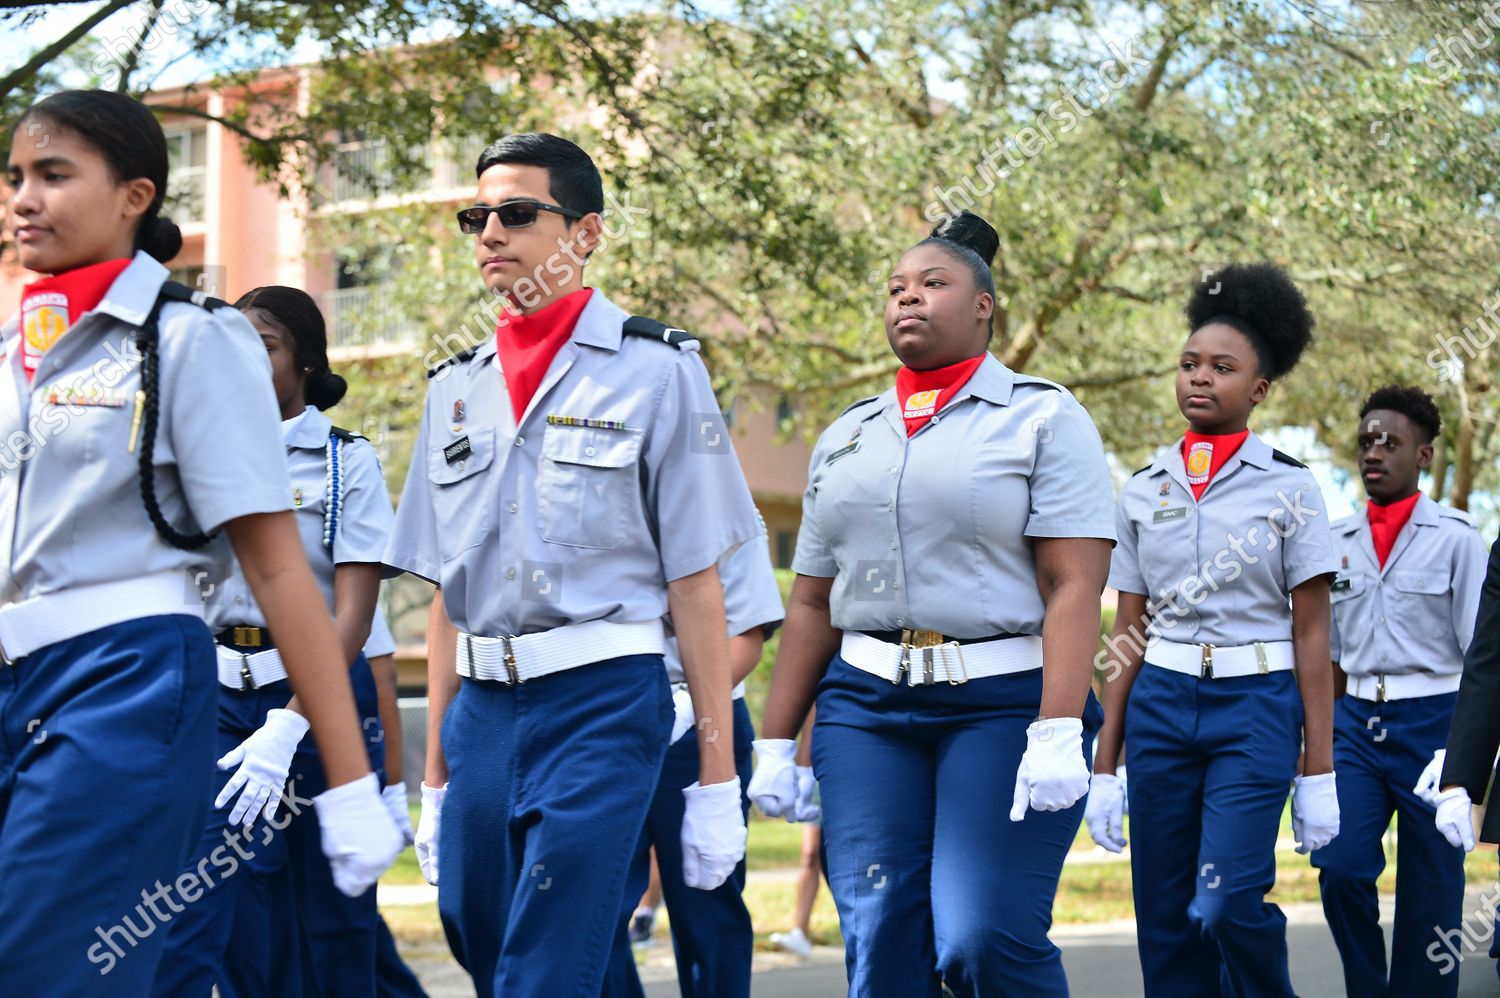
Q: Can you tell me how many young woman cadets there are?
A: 4